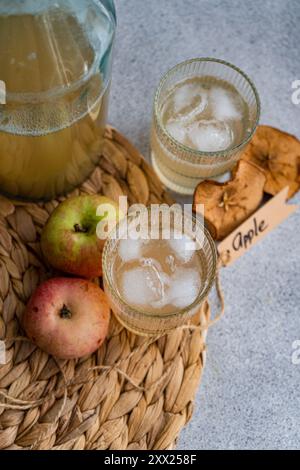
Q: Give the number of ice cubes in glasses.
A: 8